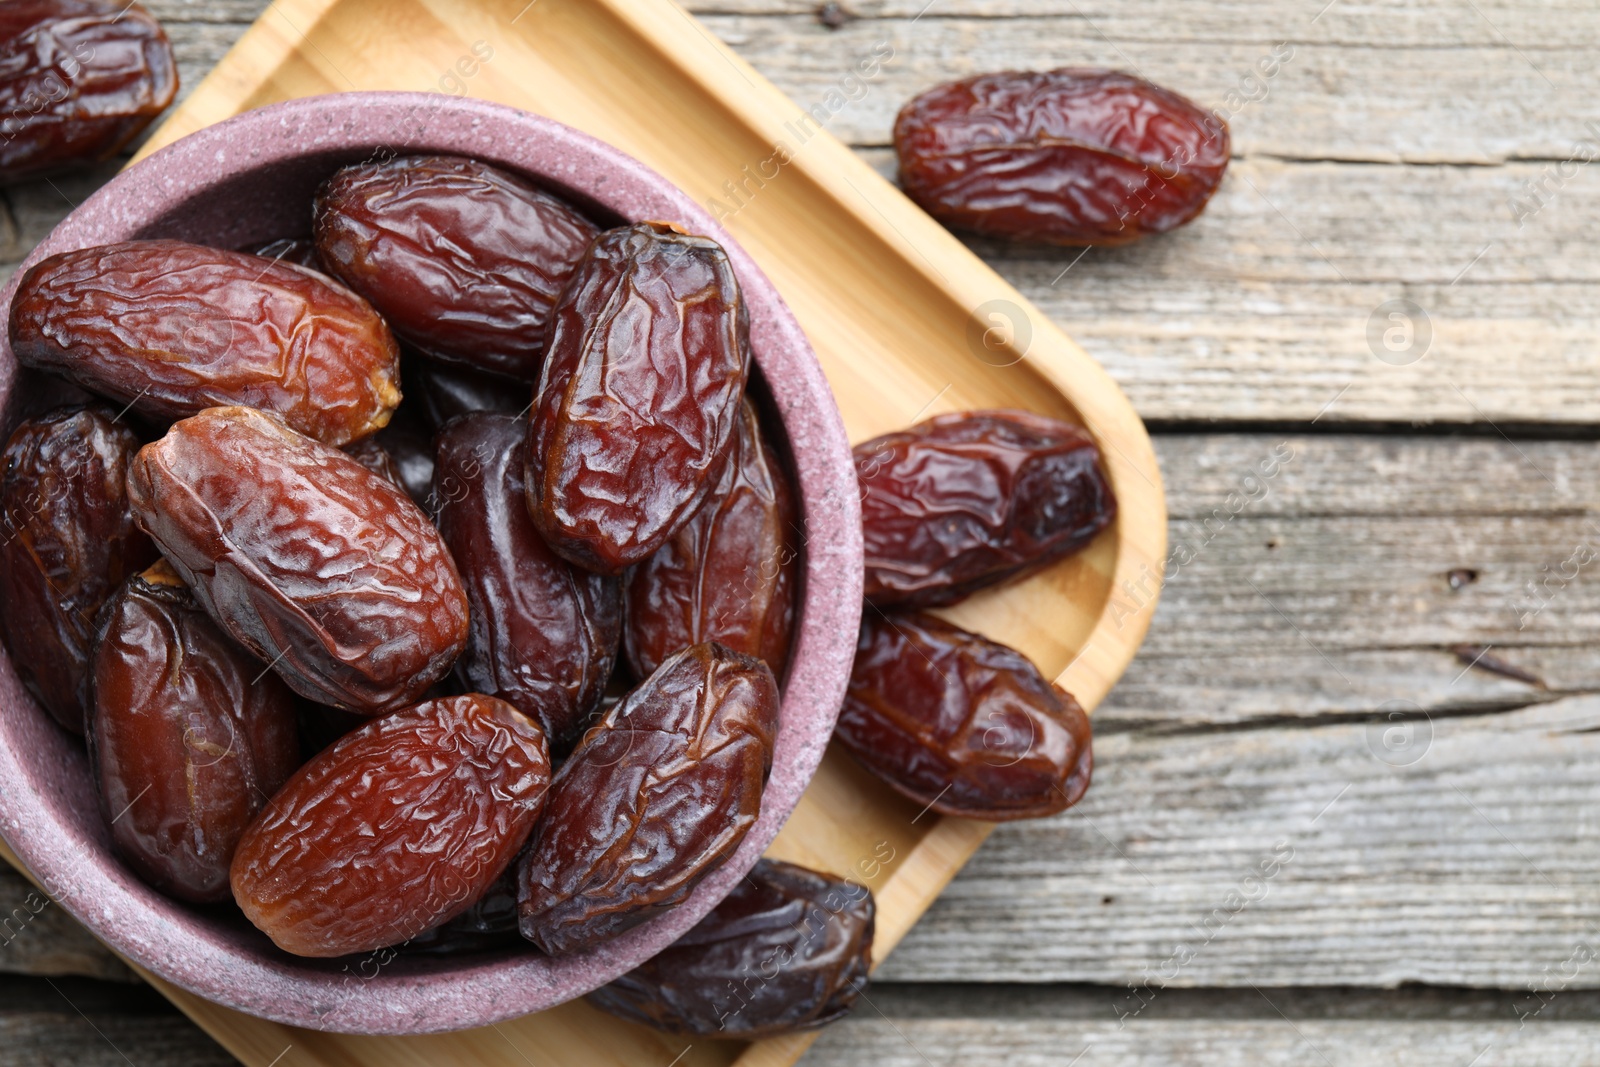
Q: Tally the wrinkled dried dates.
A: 15